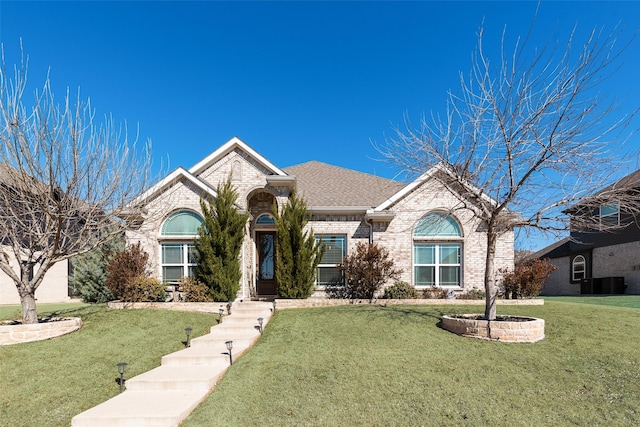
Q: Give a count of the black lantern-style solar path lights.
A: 7